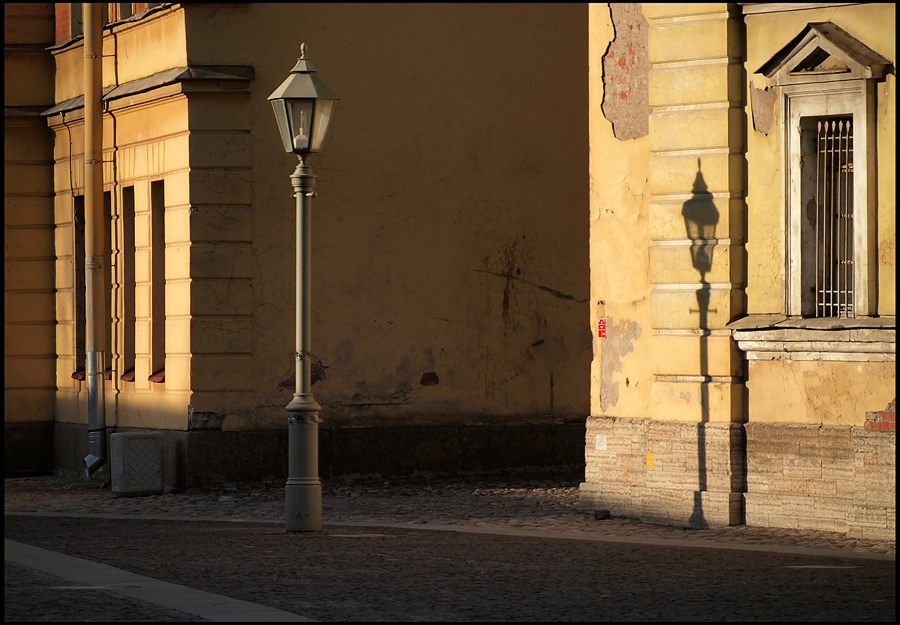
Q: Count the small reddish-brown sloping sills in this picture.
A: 4